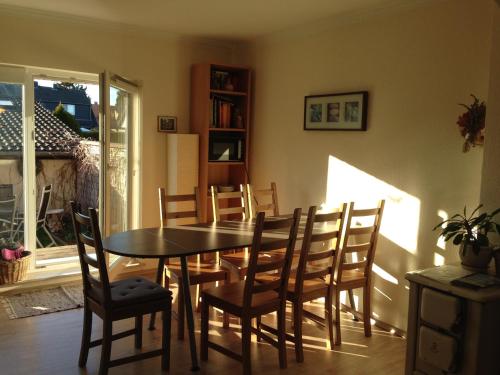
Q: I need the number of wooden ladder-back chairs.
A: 7